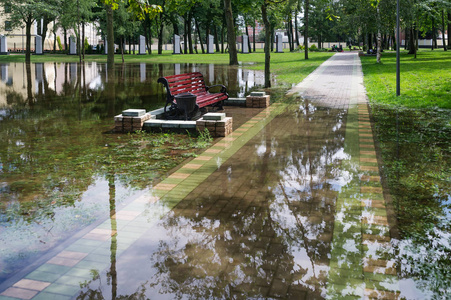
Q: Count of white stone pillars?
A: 9